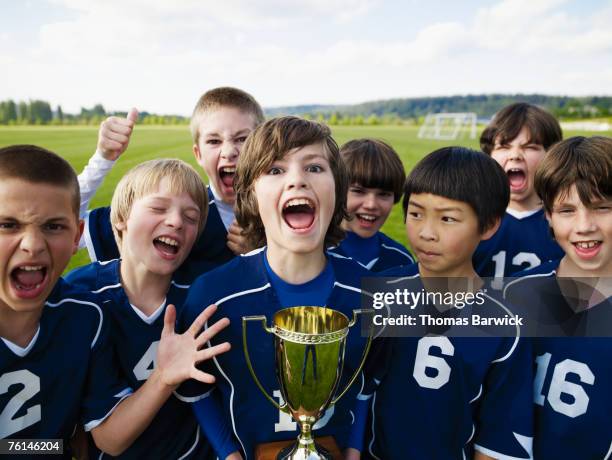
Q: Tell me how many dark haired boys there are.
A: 6